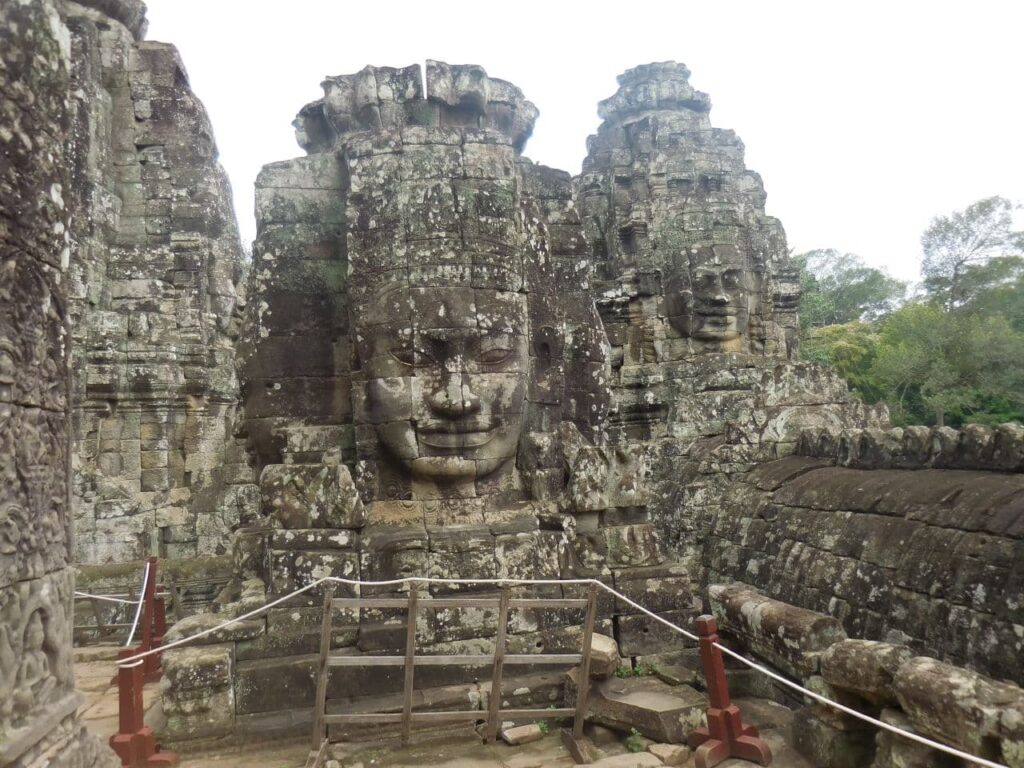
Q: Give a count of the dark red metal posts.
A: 4